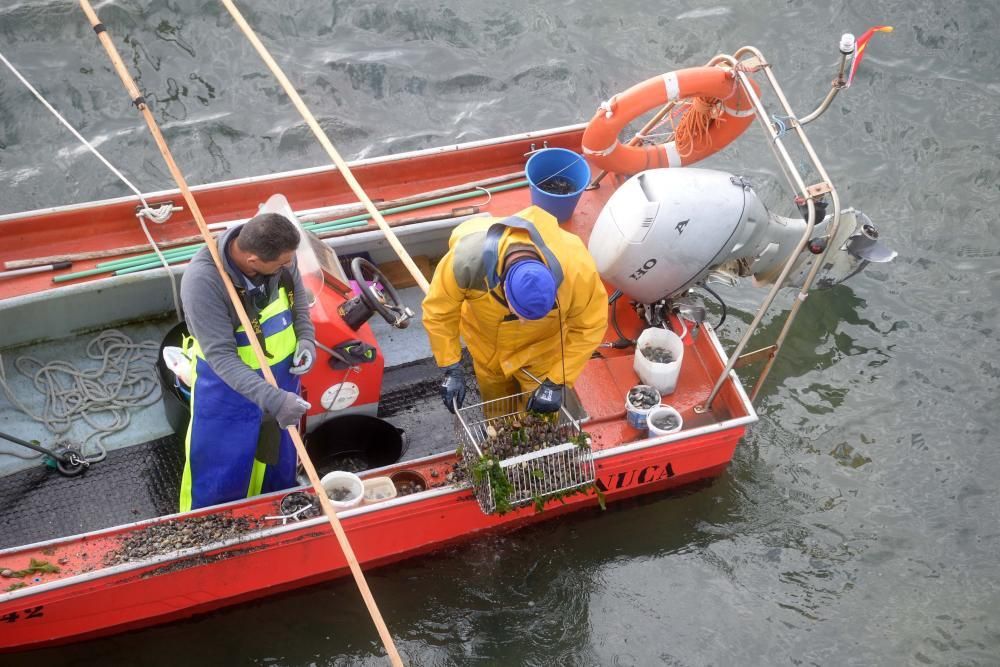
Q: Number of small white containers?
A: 5